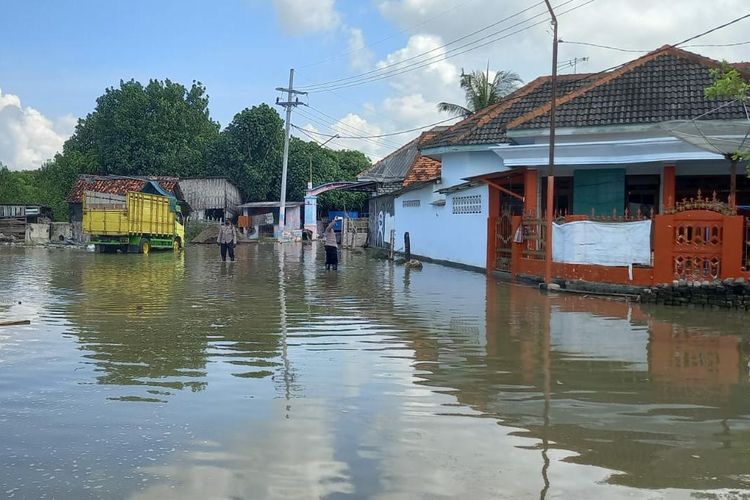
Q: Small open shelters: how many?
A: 1